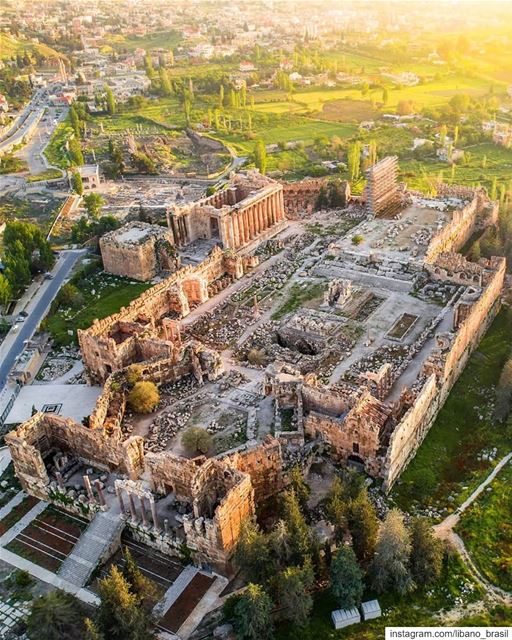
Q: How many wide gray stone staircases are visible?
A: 1